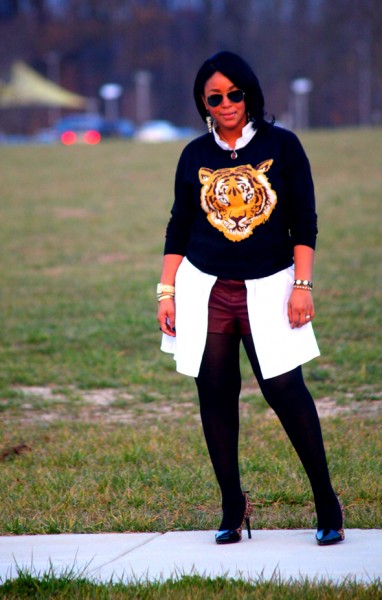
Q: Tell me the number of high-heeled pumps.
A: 2